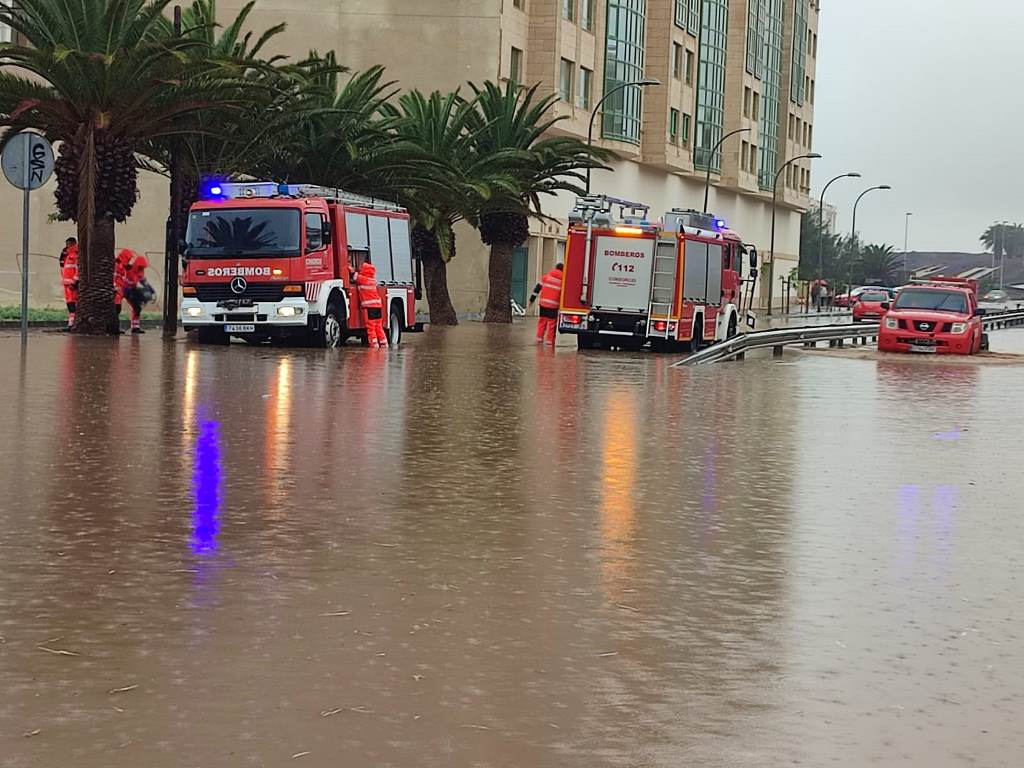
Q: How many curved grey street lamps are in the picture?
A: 5